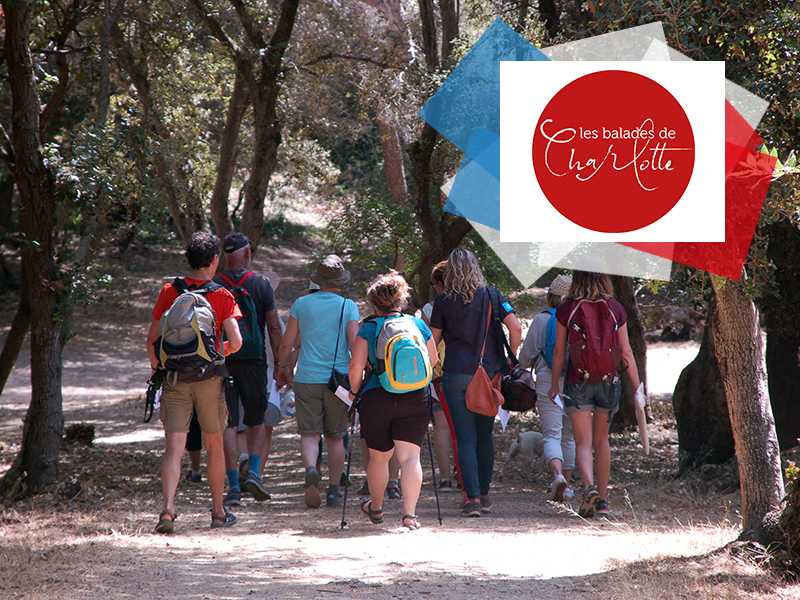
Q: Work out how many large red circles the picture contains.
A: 1